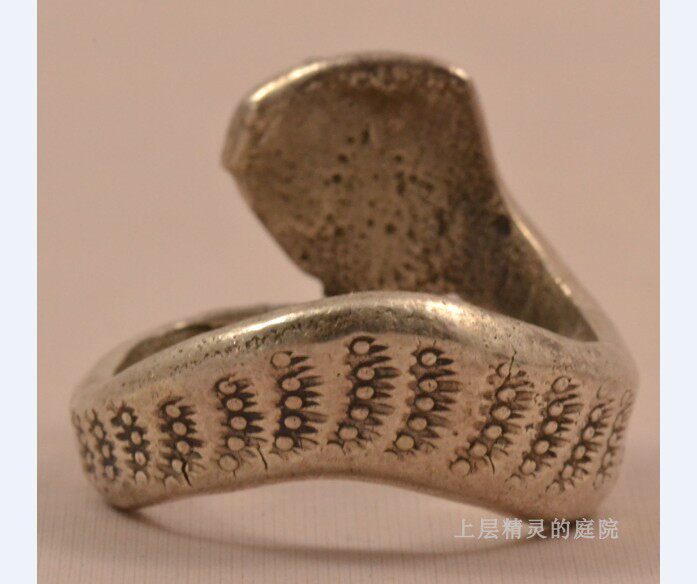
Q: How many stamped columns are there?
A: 12